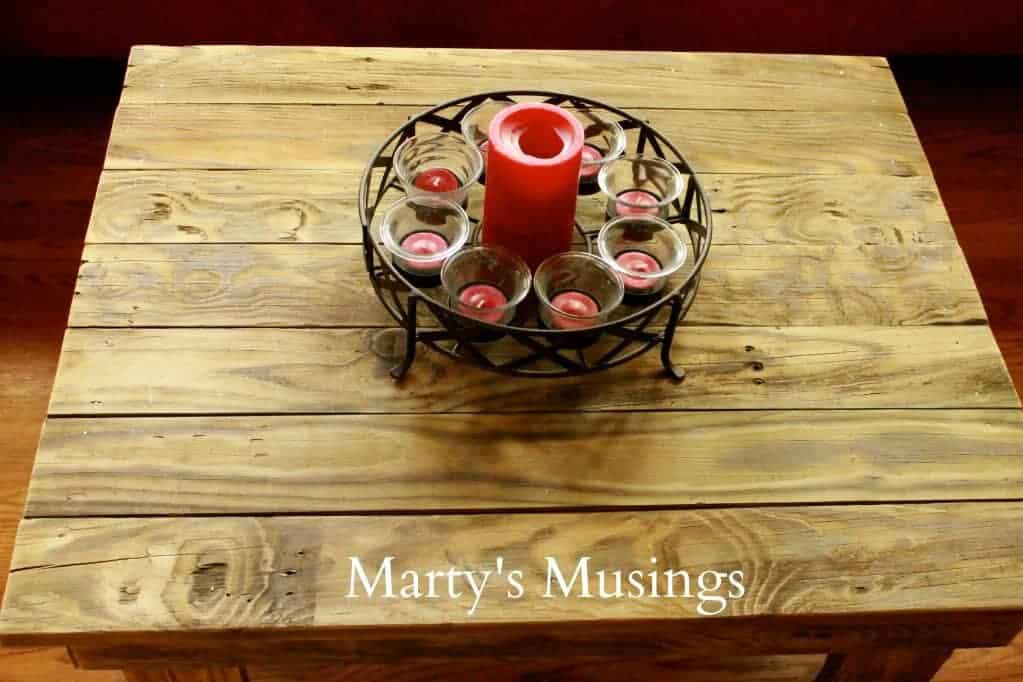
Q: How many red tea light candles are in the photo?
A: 8